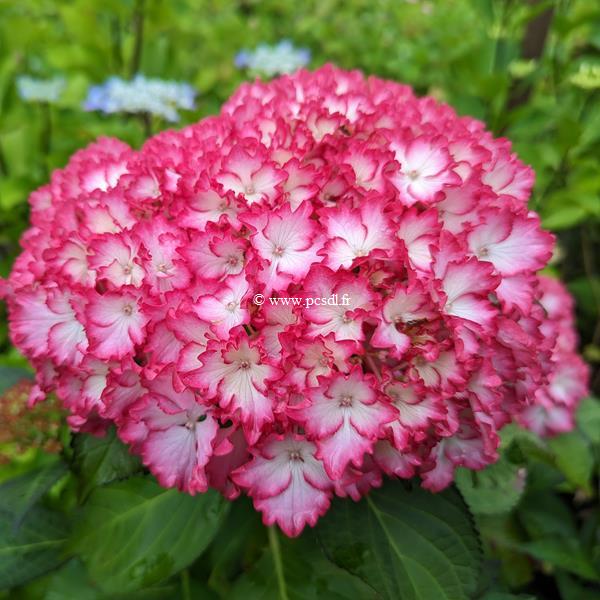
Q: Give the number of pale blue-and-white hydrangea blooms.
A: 3